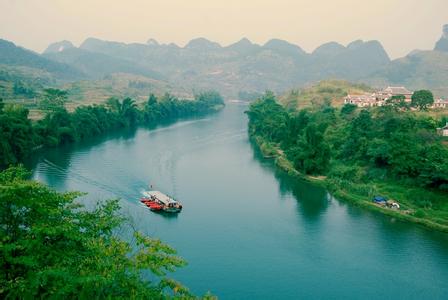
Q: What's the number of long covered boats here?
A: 1